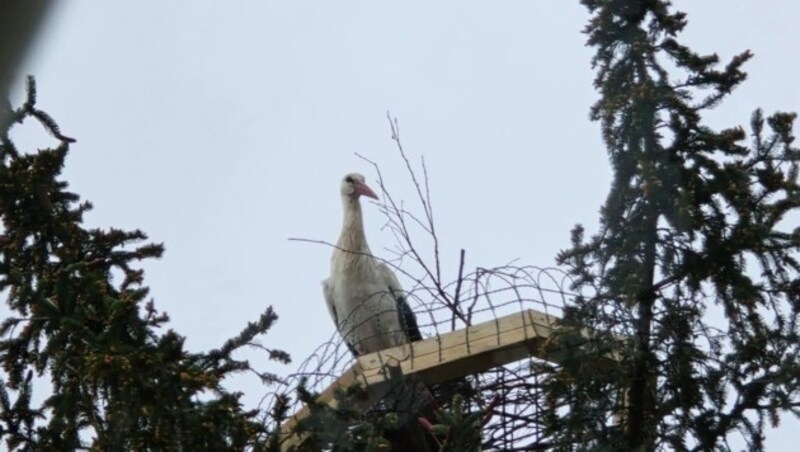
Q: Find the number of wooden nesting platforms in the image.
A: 1